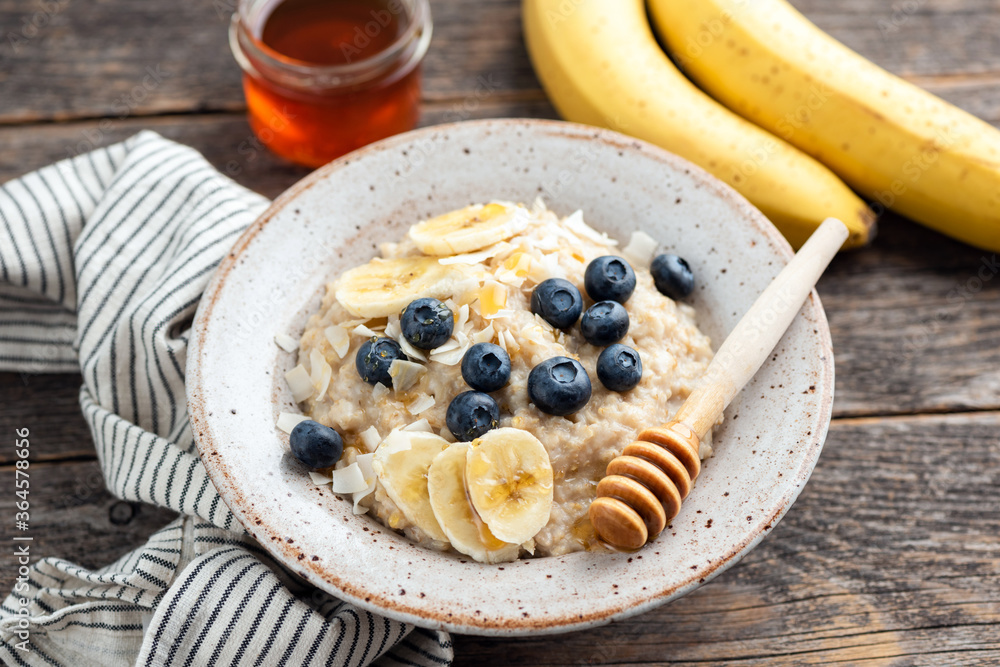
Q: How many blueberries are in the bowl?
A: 11